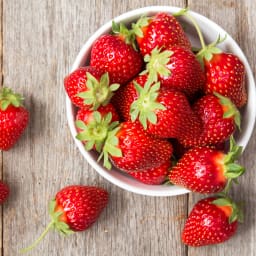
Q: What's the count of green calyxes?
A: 13